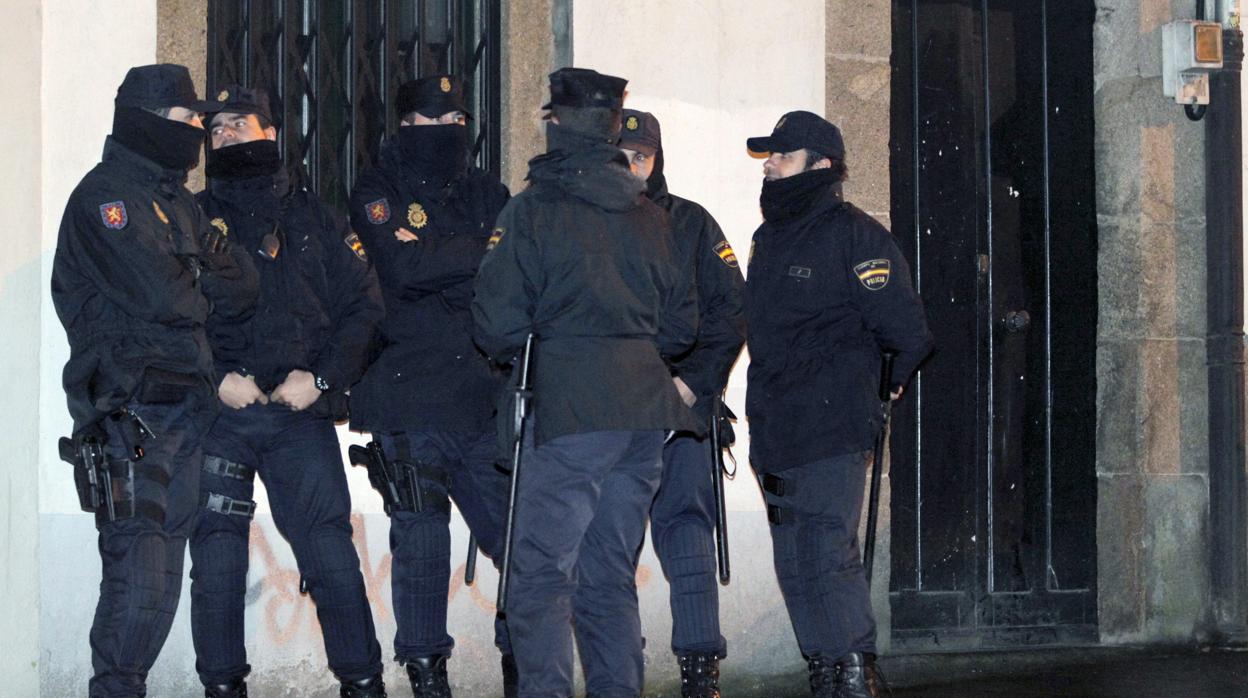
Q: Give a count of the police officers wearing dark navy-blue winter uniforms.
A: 6